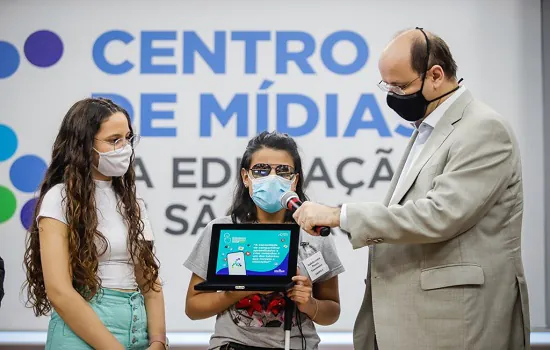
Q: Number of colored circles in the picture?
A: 6